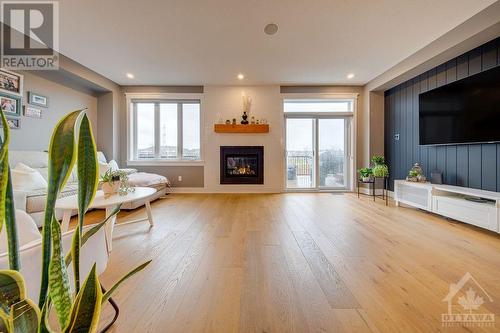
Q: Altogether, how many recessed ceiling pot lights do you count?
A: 3